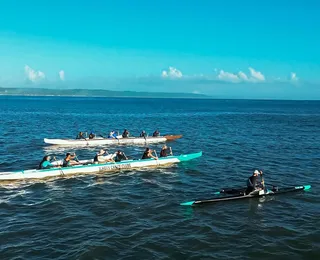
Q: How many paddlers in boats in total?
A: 13